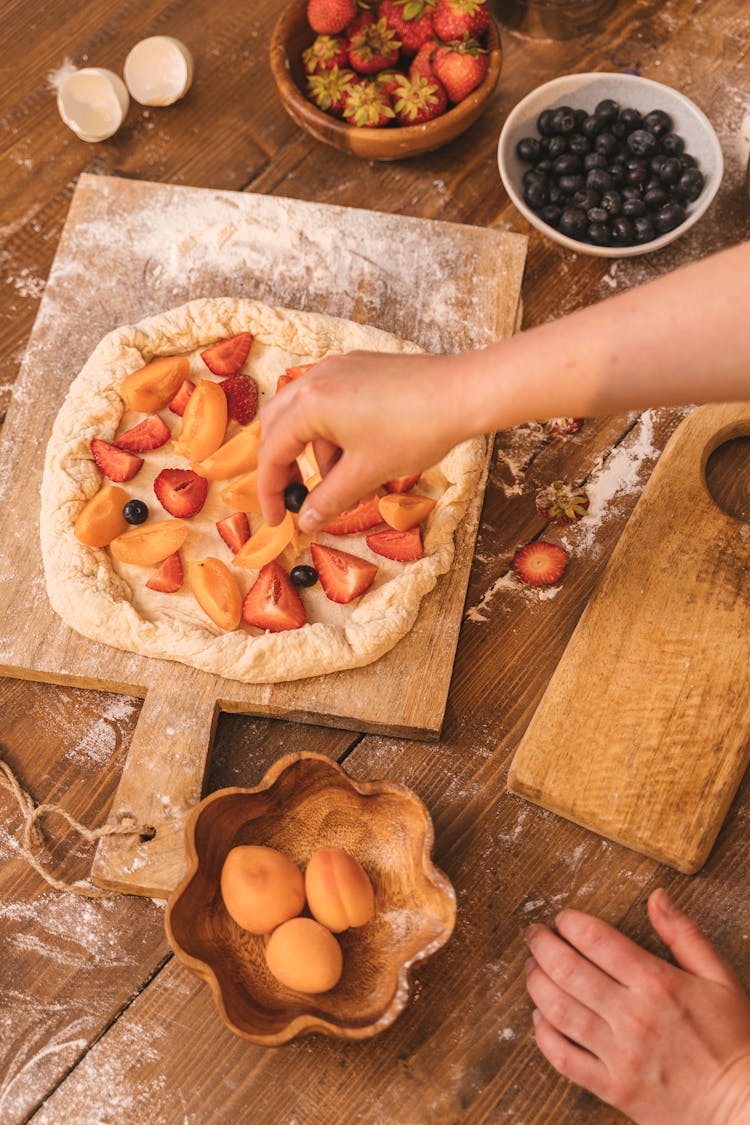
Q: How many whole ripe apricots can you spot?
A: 3